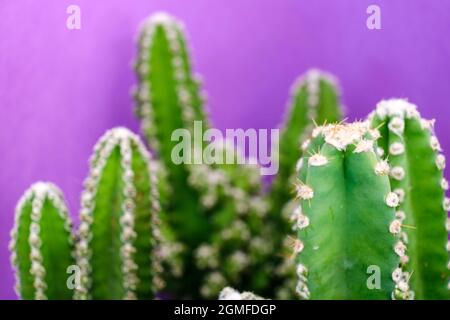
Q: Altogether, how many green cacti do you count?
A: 6